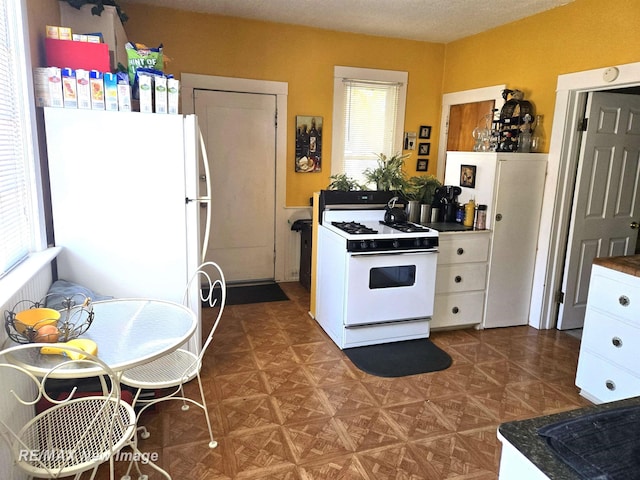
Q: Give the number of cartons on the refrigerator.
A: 9